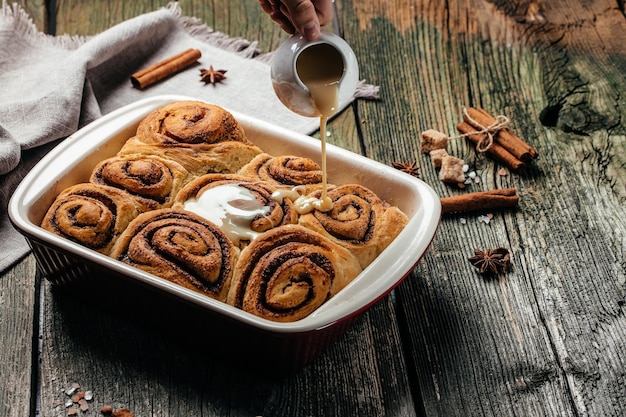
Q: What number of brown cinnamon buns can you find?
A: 8